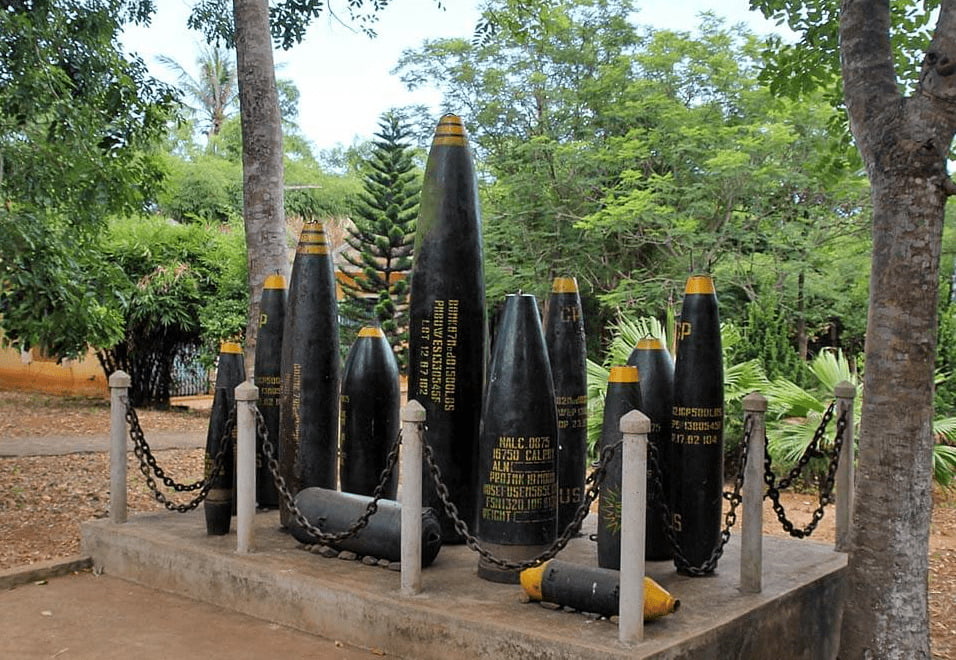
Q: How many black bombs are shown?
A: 12